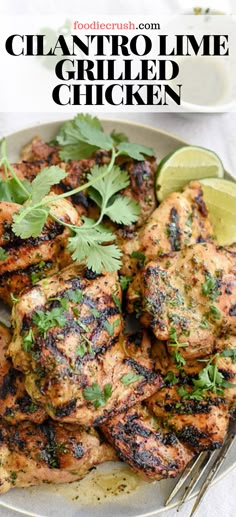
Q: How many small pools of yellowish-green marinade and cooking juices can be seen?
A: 1